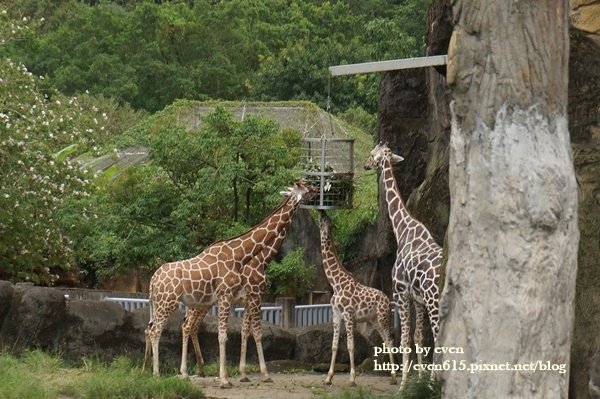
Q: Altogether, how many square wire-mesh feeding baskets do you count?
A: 1